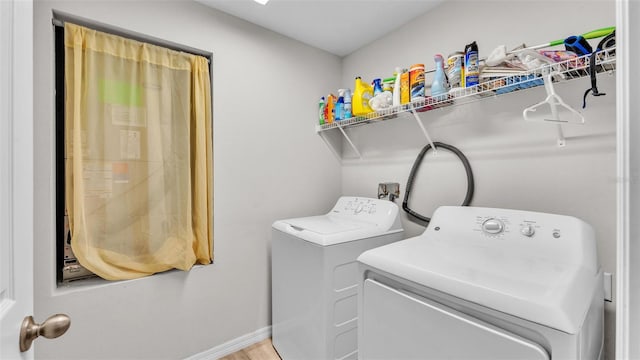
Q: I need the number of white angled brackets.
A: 3